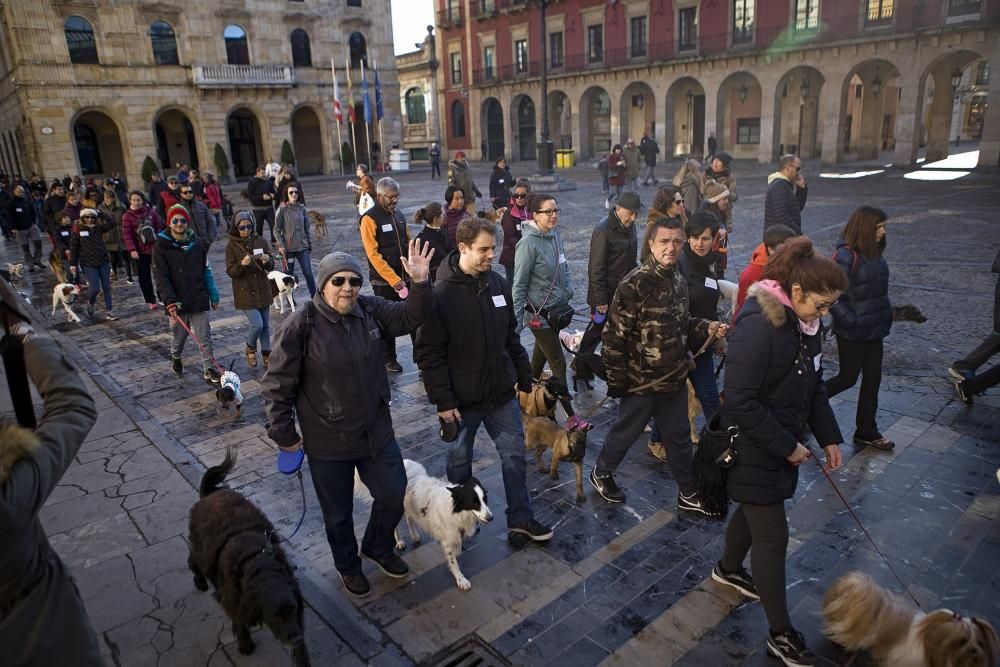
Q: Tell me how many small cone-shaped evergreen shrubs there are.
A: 4